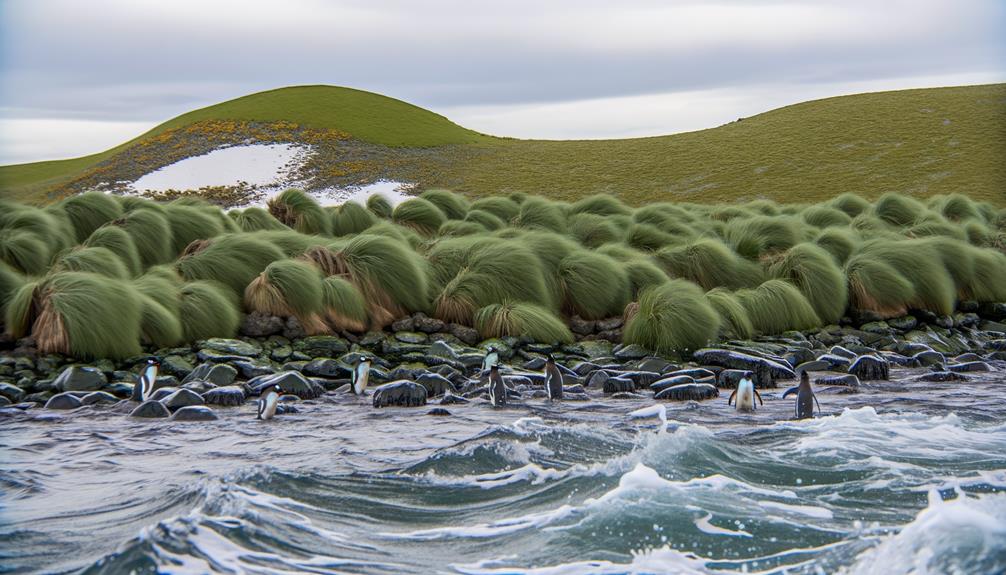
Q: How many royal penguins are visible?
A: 8